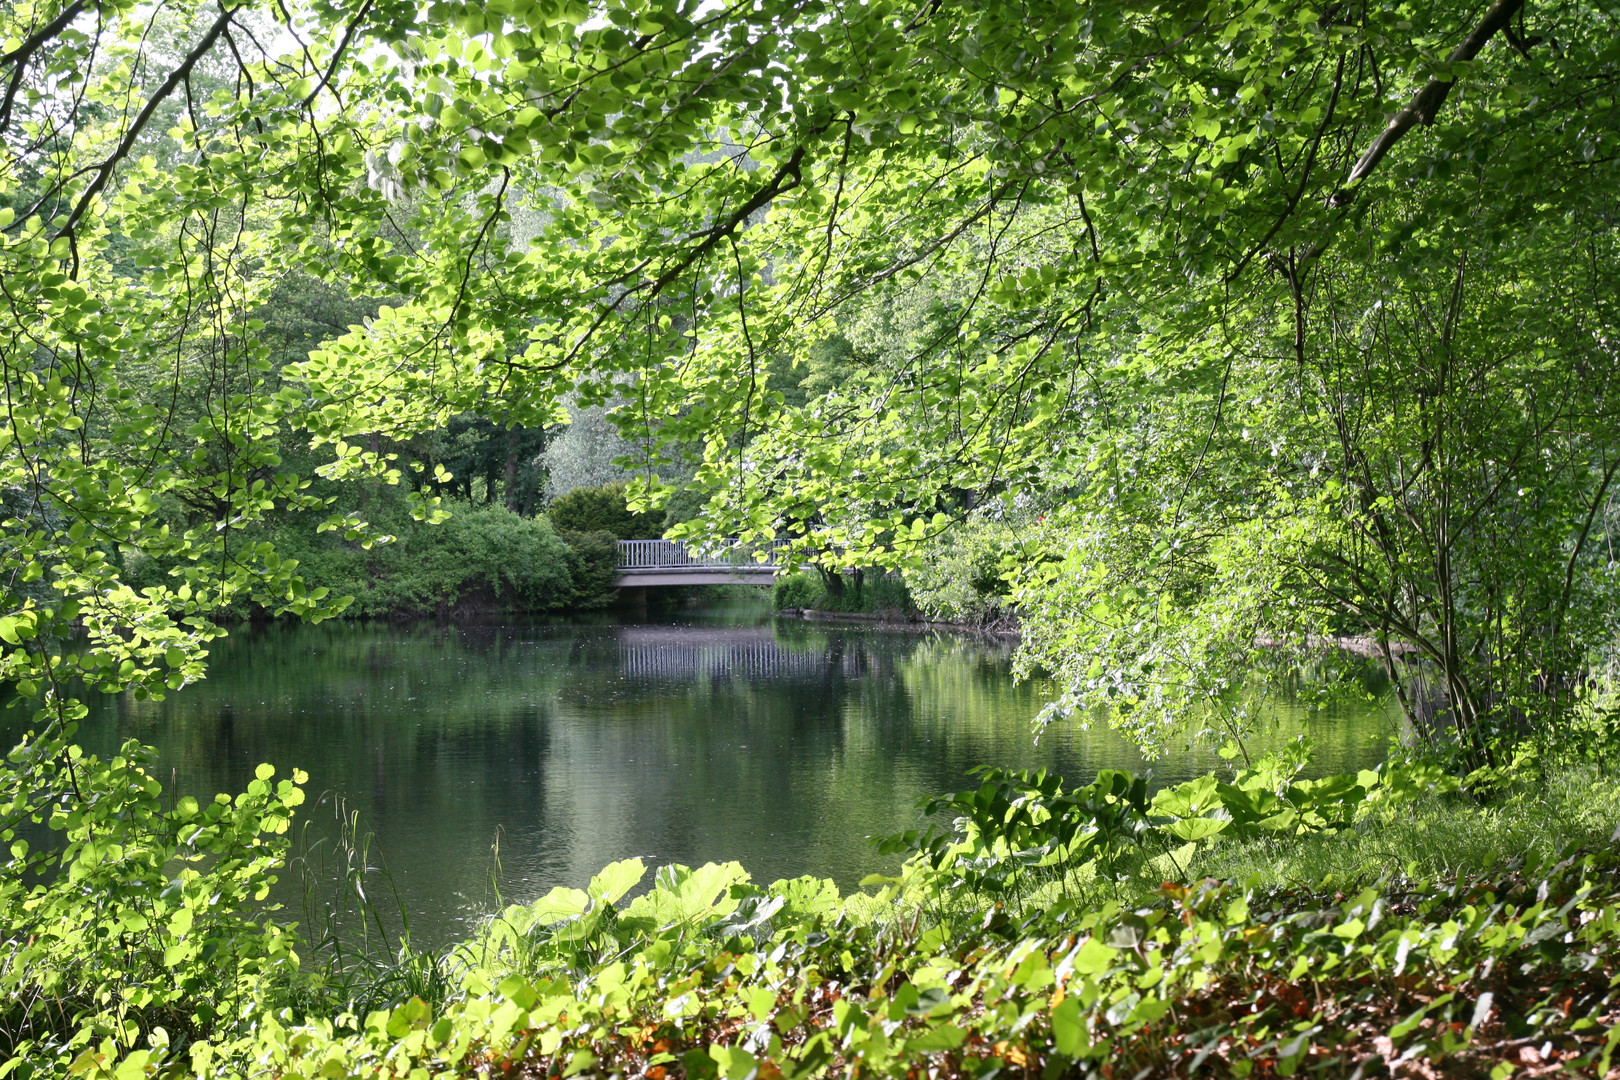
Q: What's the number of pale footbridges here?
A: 1